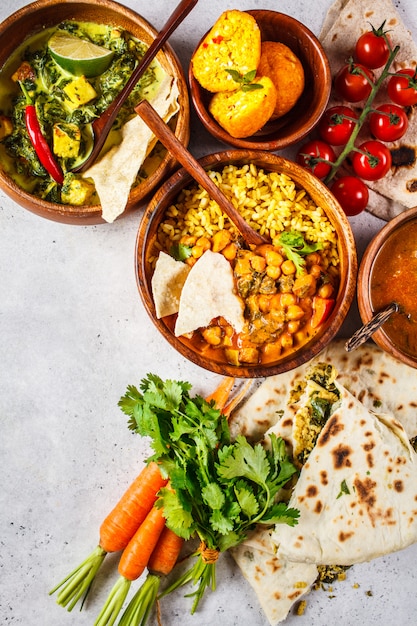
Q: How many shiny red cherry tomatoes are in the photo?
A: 8